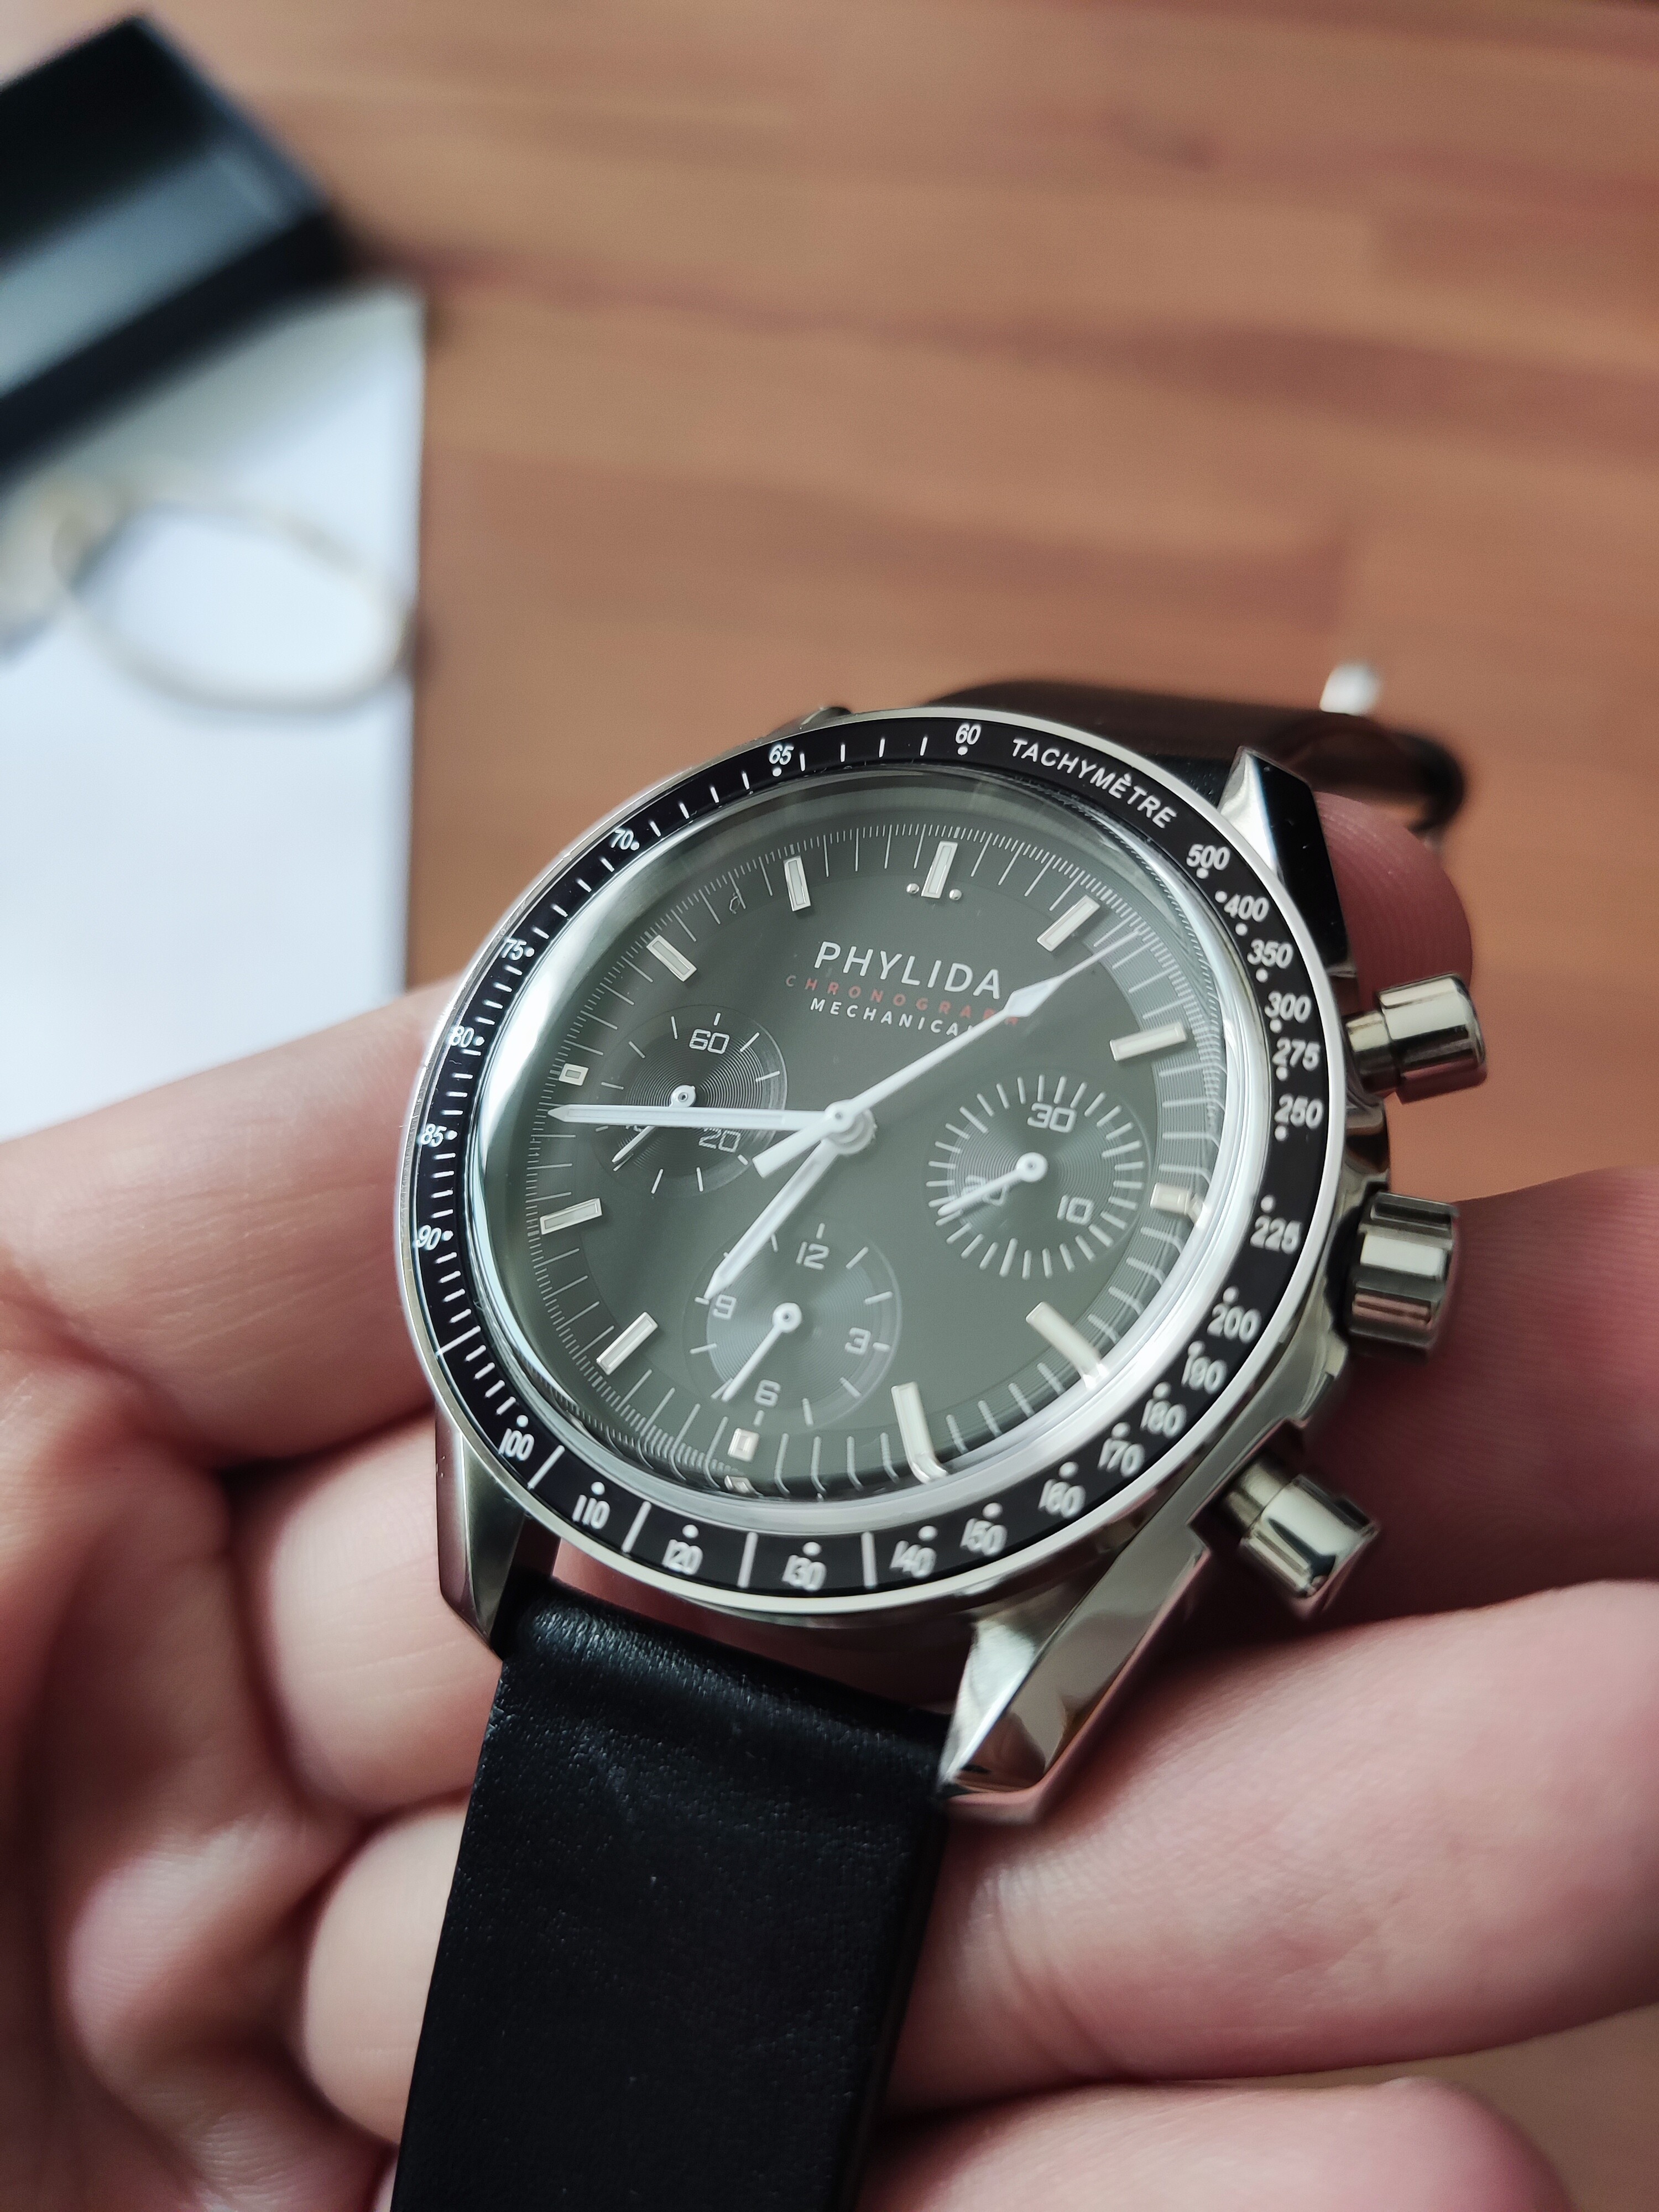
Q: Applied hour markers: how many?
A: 12